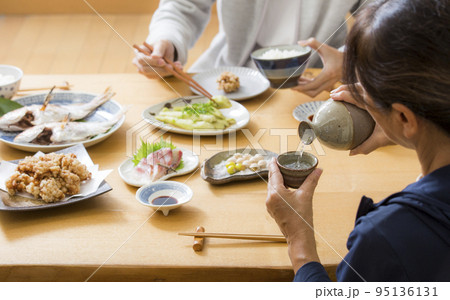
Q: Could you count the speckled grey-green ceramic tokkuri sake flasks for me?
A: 1